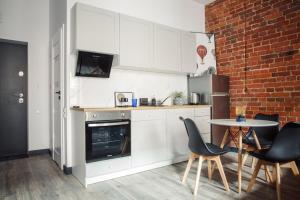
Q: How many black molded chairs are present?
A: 3